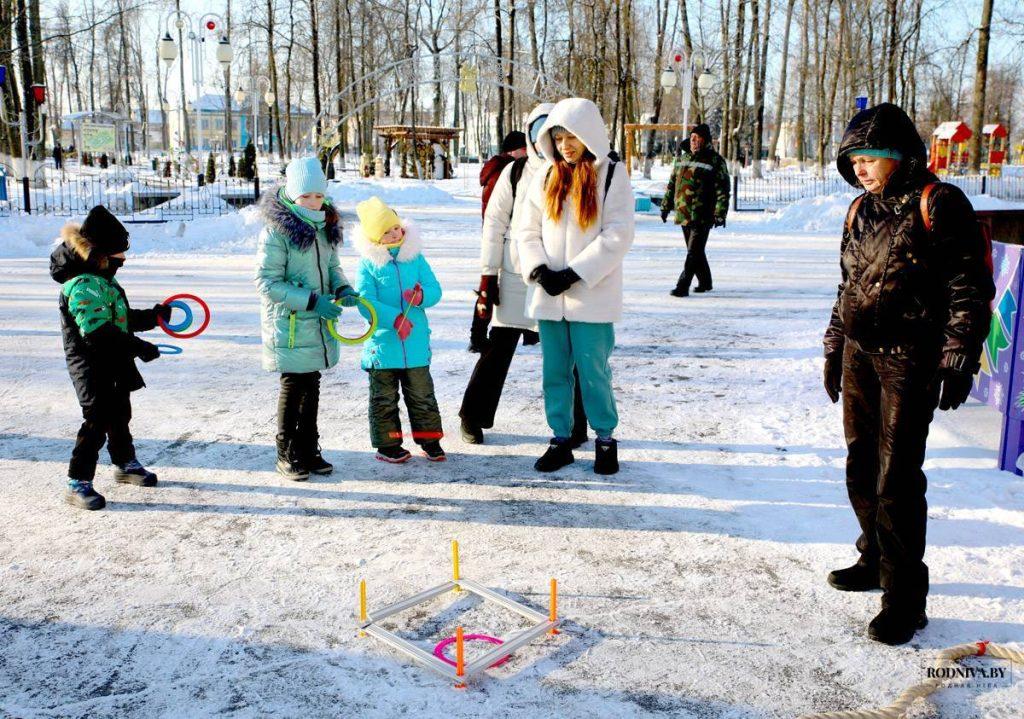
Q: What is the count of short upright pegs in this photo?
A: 4